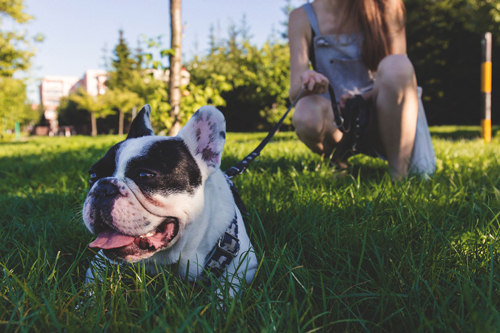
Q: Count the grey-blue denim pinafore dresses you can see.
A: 1